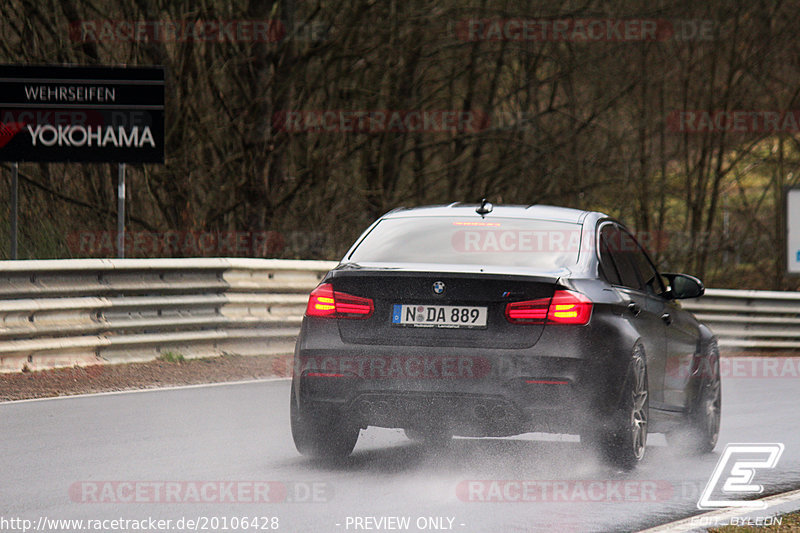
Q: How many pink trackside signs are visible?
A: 0